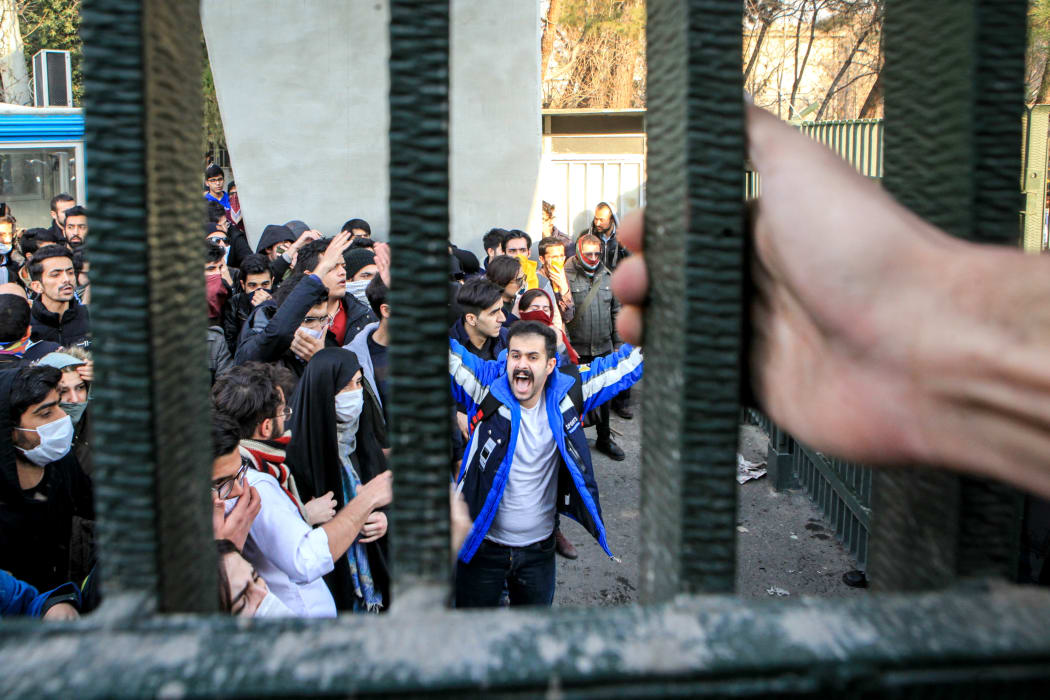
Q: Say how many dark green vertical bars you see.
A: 4